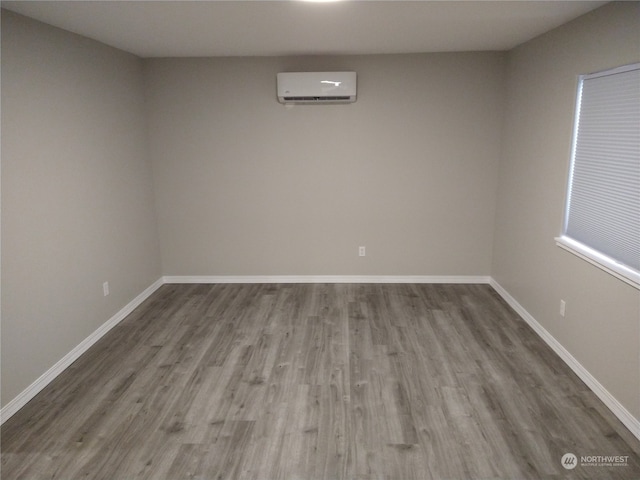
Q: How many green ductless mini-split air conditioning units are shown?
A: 0